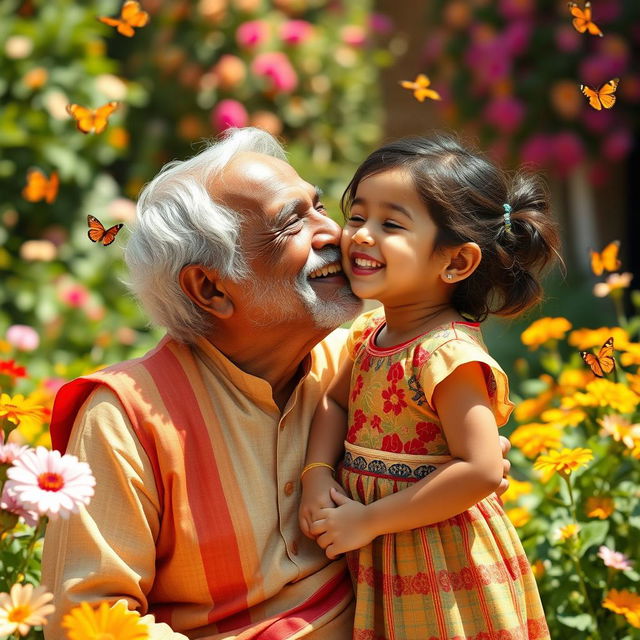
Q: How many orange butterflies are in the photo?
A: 9